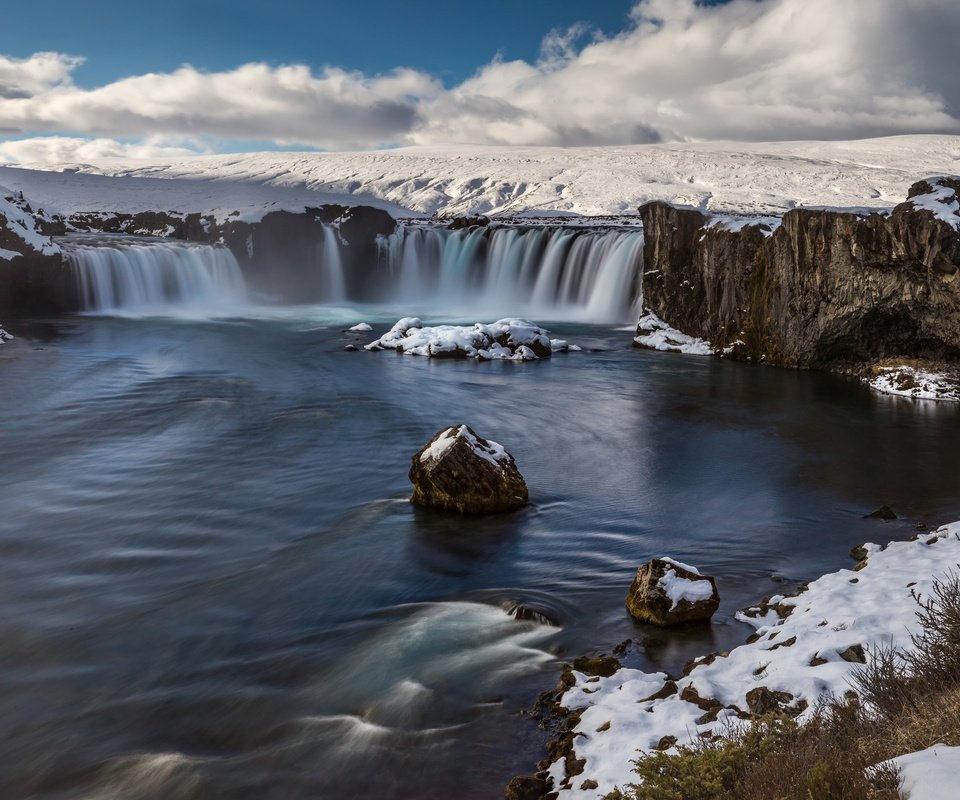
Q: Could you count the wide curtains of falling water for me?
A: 2